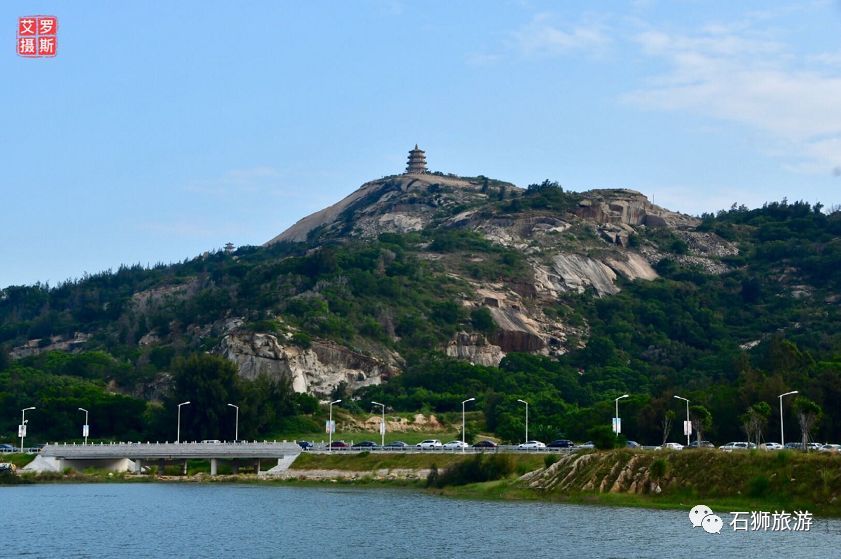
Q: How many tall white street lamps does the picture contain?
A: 11